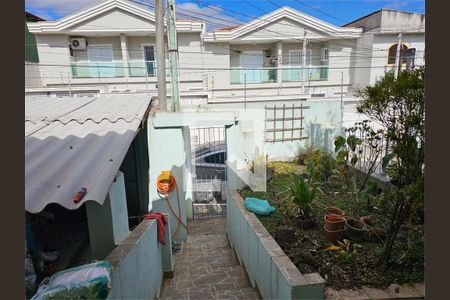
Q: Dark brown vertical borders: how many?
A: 2